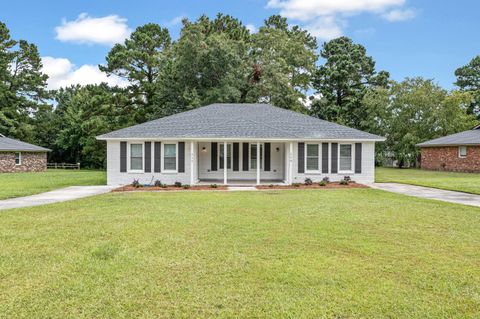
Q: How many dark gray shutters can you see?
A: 12